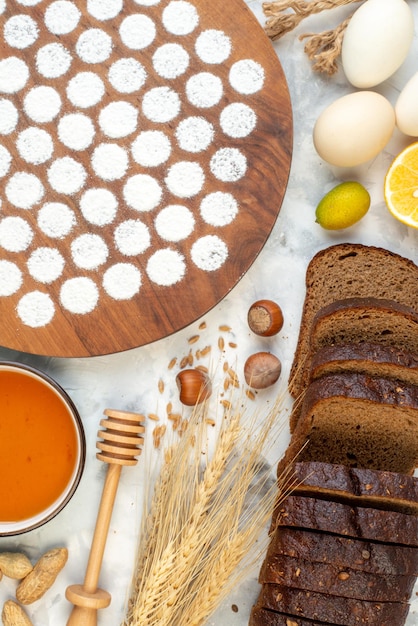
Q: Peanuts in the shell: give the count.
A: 3